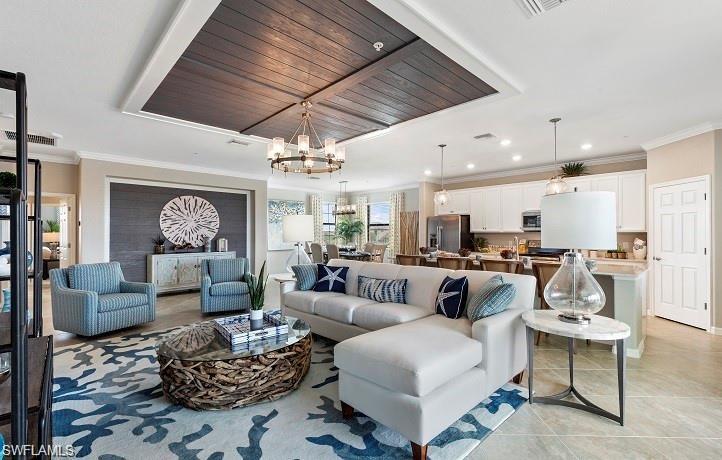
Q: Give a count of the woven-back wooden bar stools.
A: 4